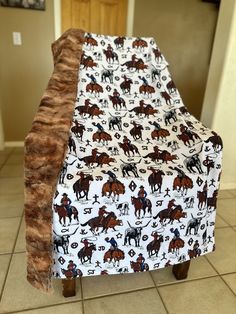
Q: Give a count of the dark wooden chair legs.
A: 2